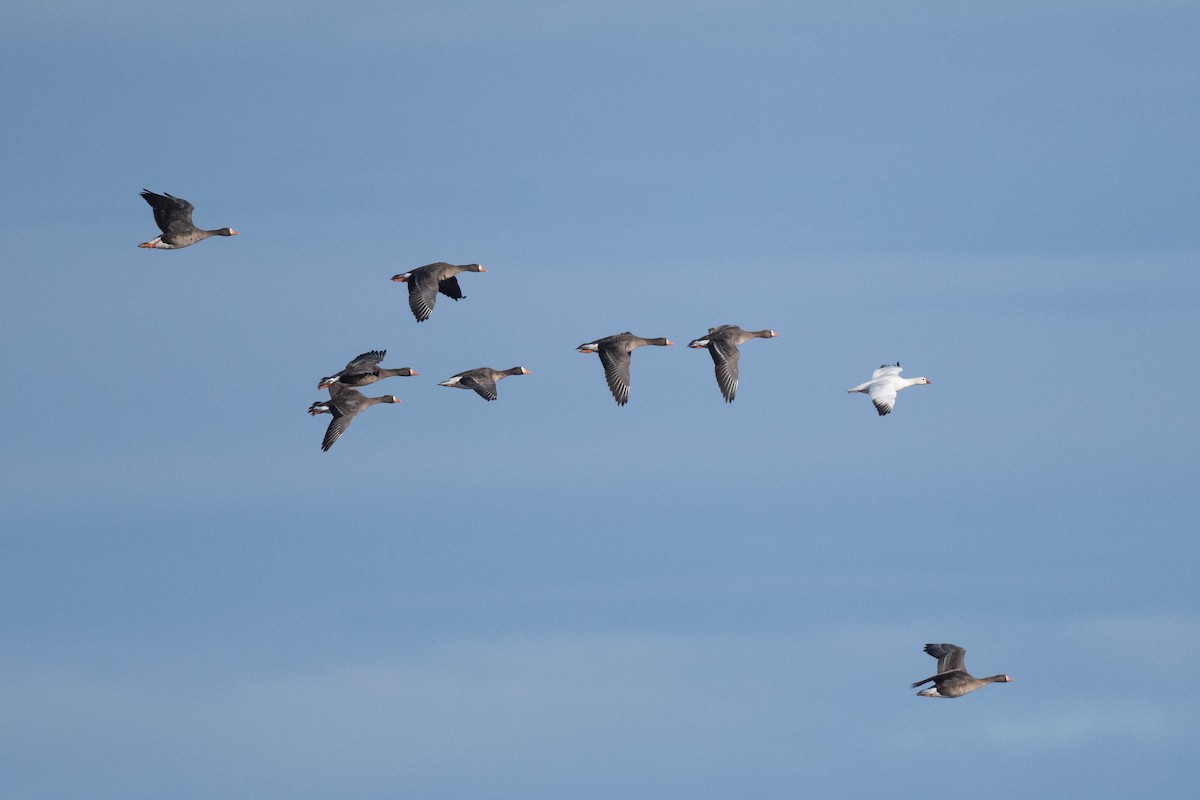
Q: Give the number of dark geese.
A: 8